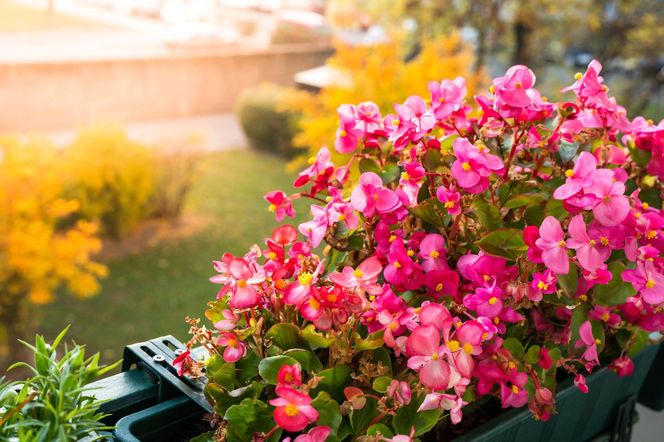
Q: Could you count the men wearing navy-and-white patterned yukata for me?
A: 0